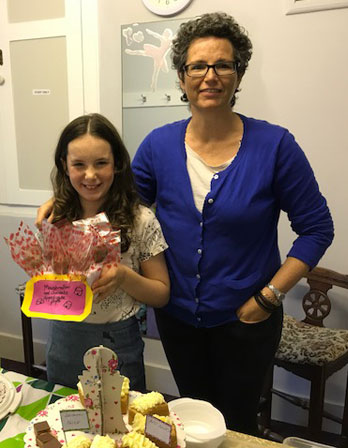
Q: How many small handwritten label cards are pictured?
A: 2